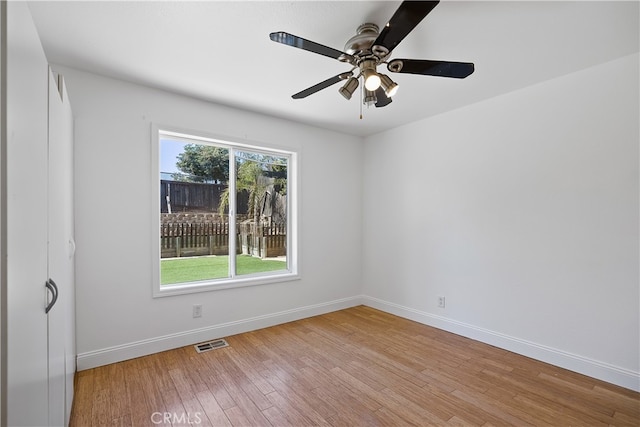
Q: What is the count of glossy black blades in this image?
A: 5